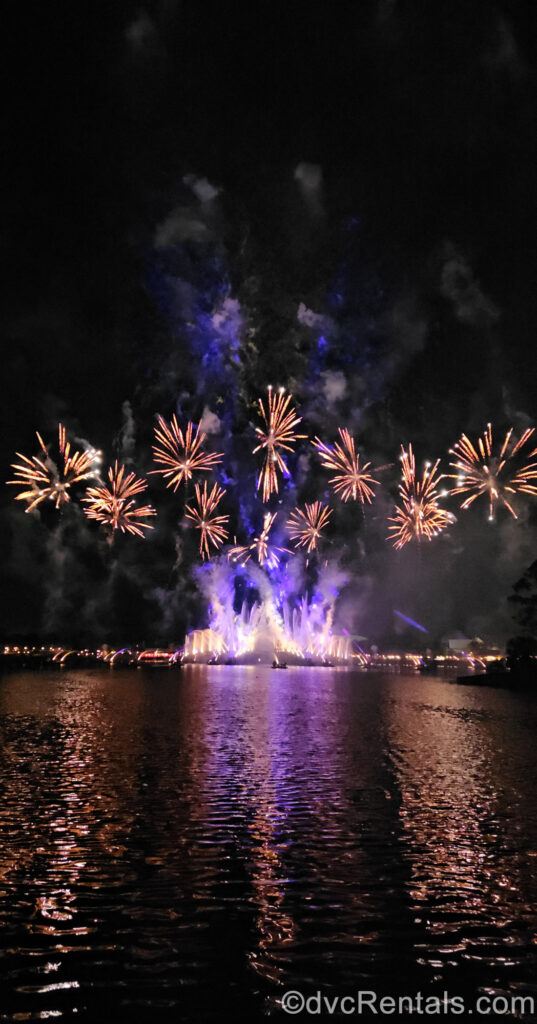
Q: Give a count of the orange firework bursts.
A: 10